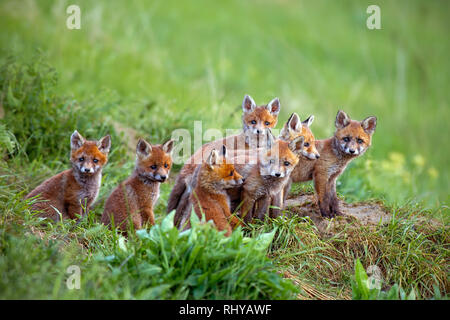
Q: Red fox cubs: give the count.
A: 7